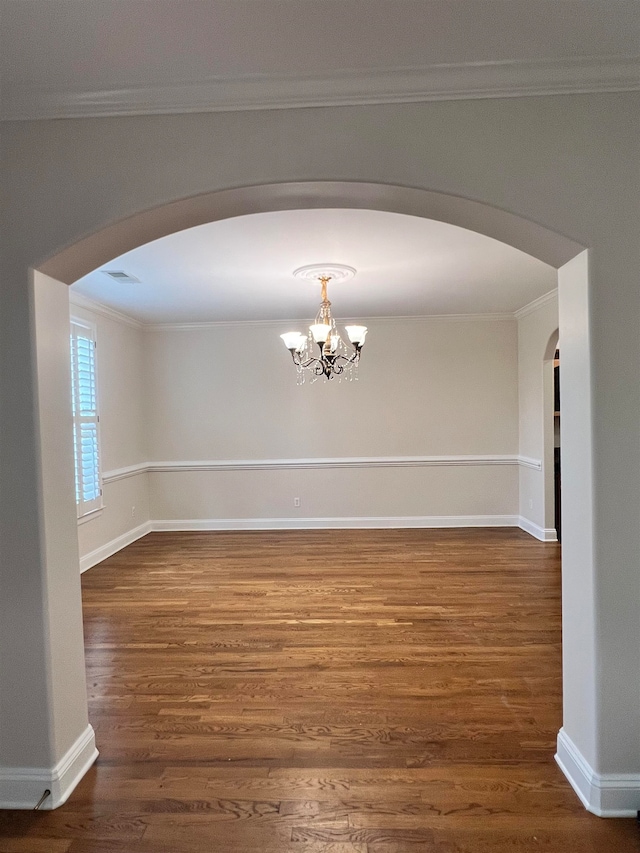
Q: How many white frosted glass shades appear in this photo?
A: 6